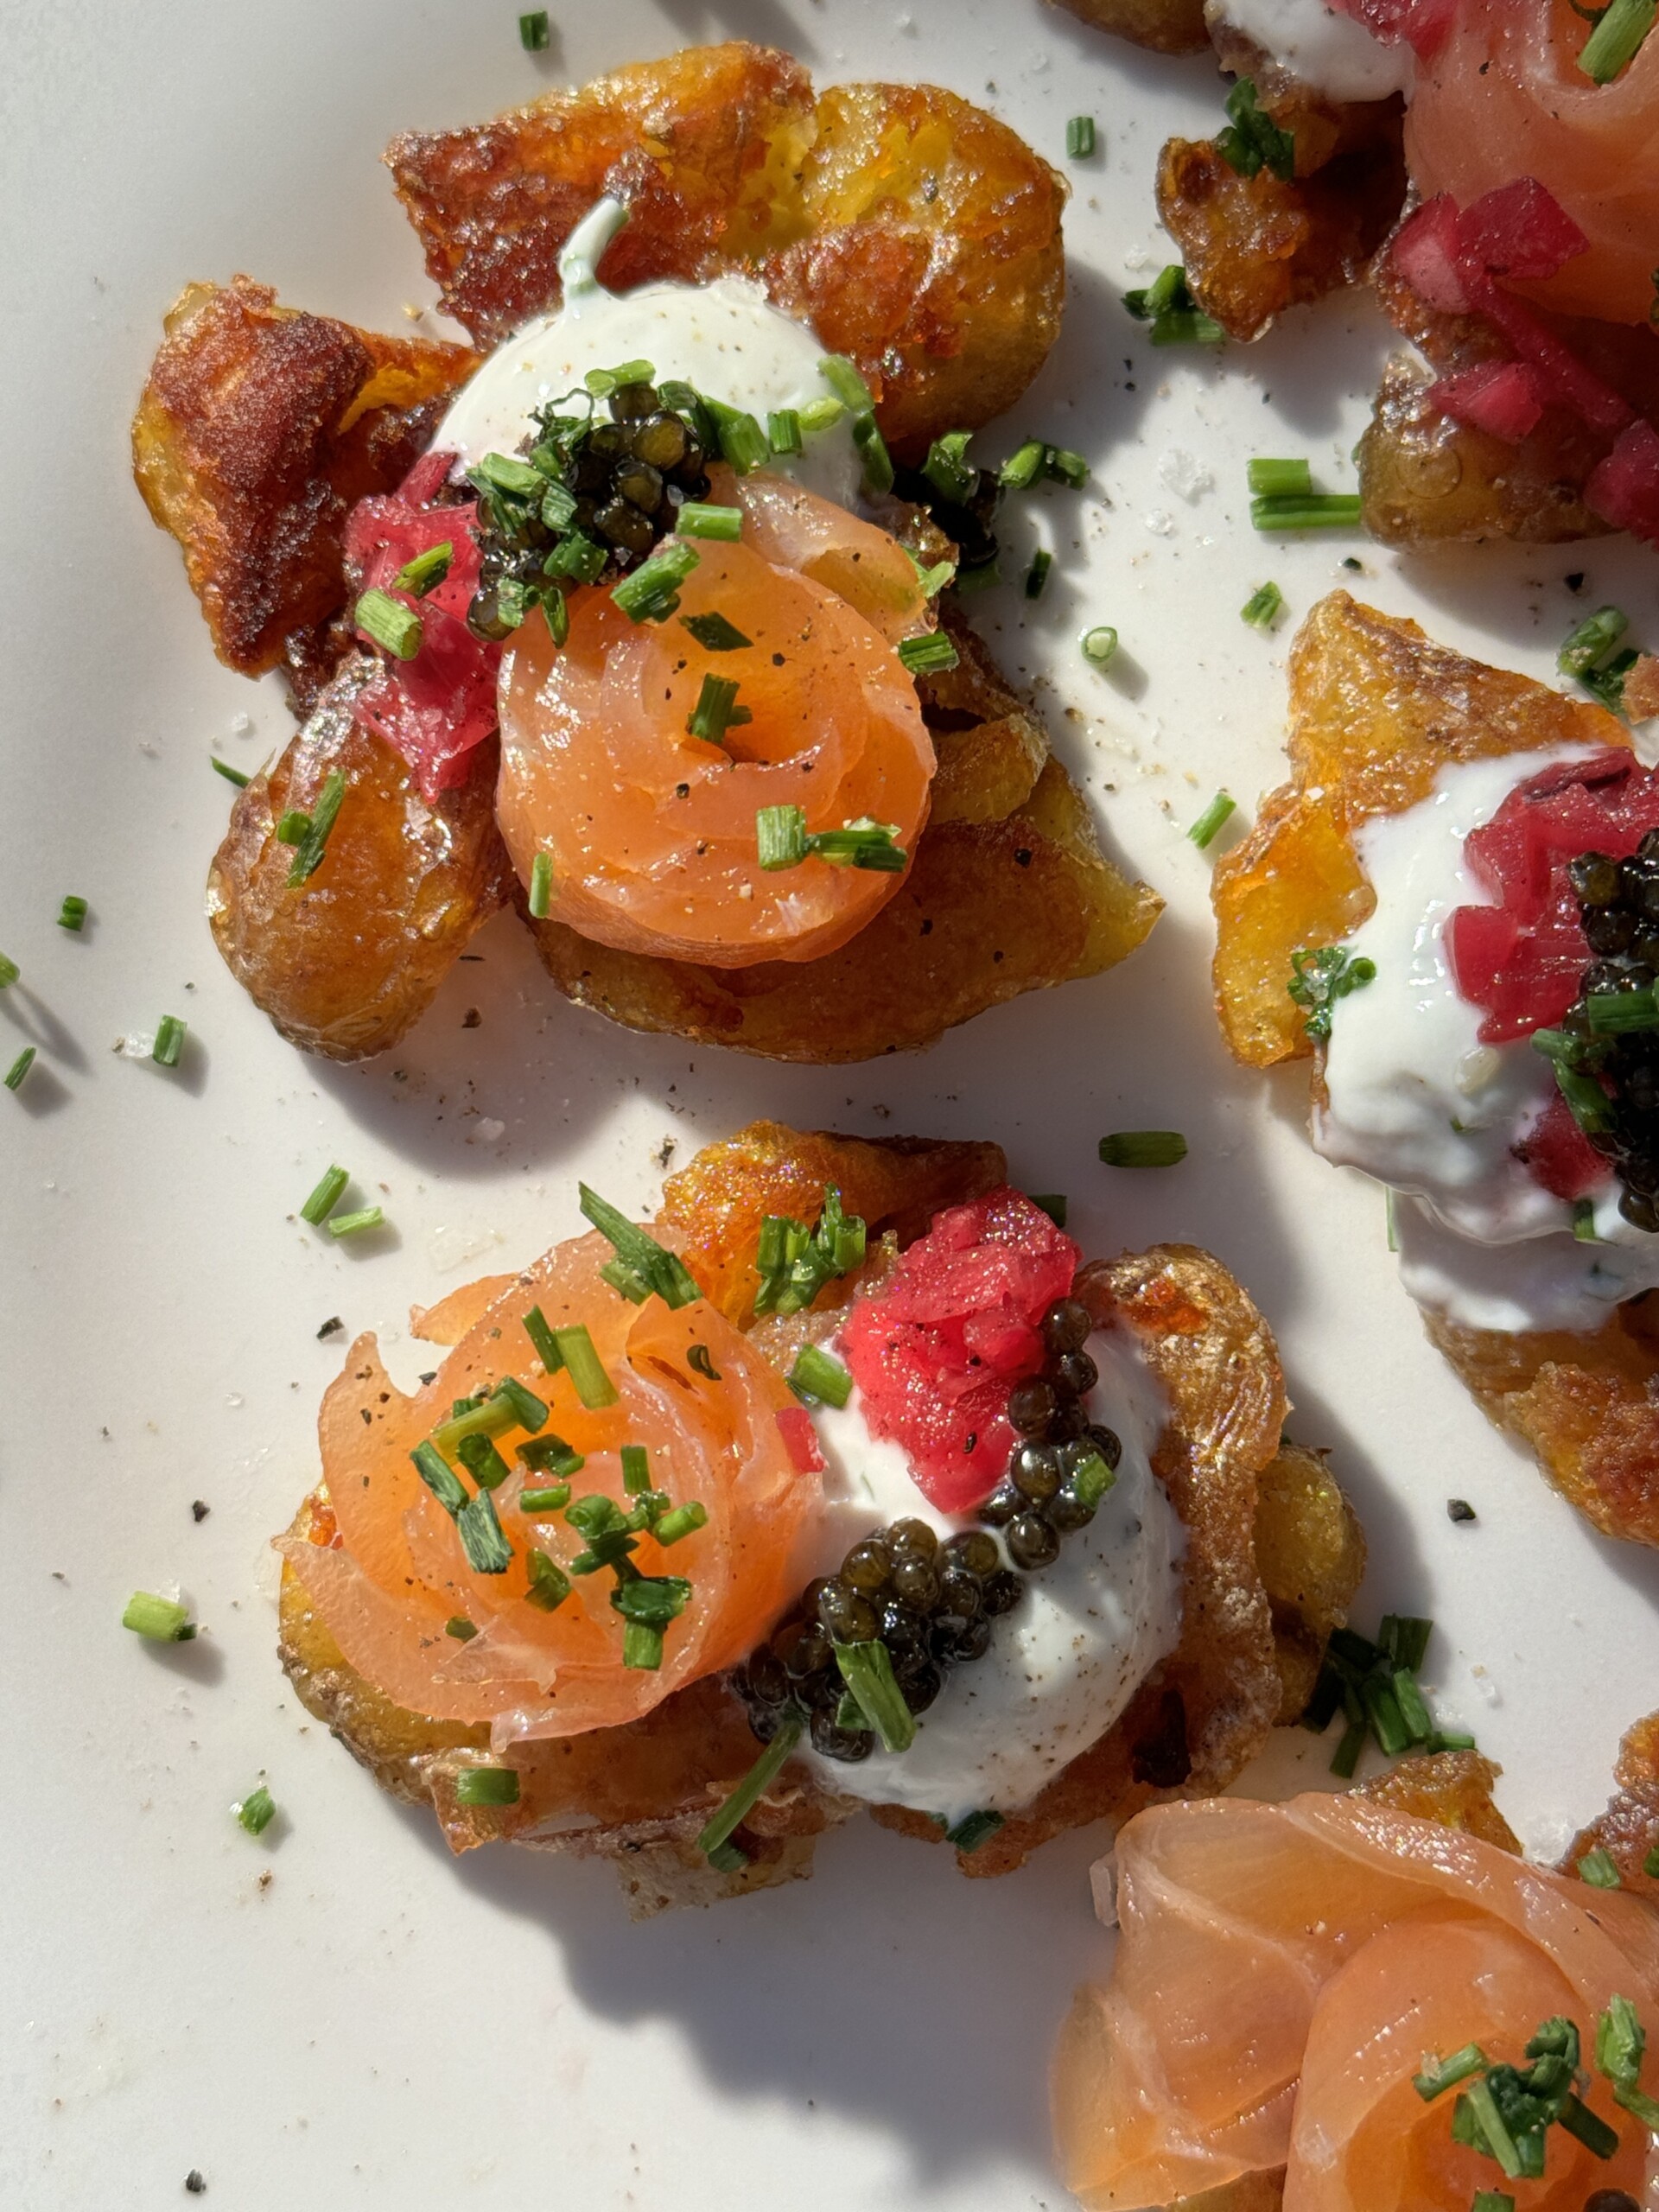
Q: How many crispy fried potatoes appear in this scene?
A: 5